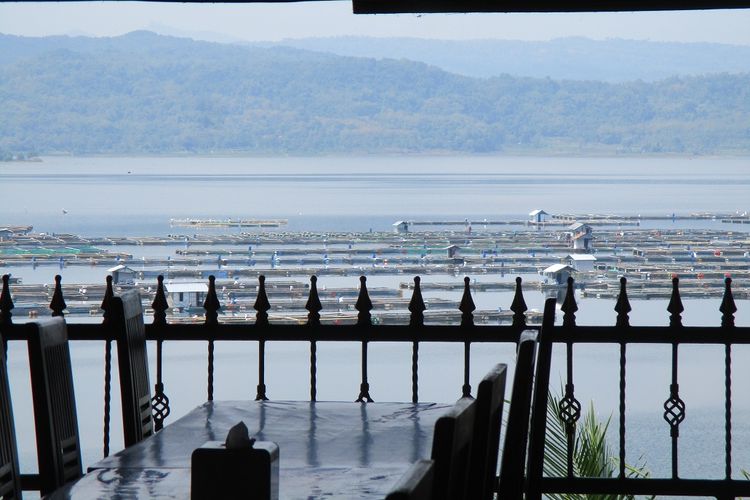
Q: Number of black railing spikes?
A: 15